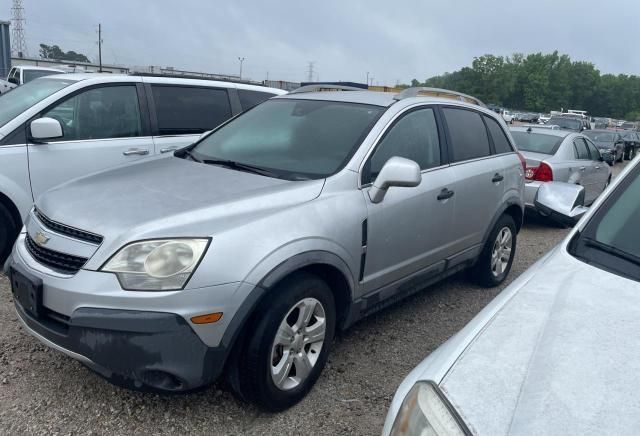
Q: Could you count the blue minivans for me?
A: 0